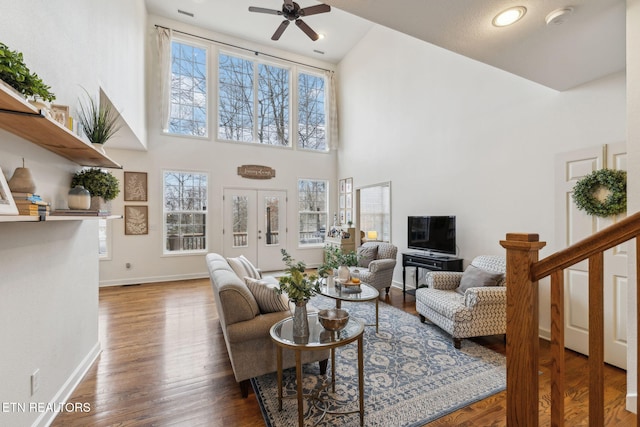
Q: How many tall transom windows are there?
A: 4